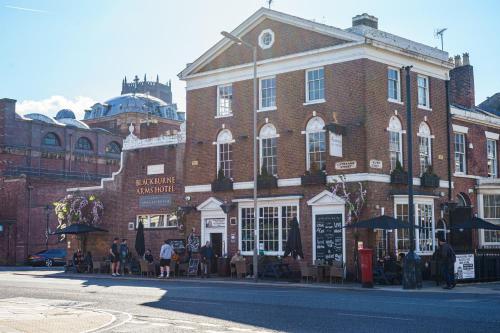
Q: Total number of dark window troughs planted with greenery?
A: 5